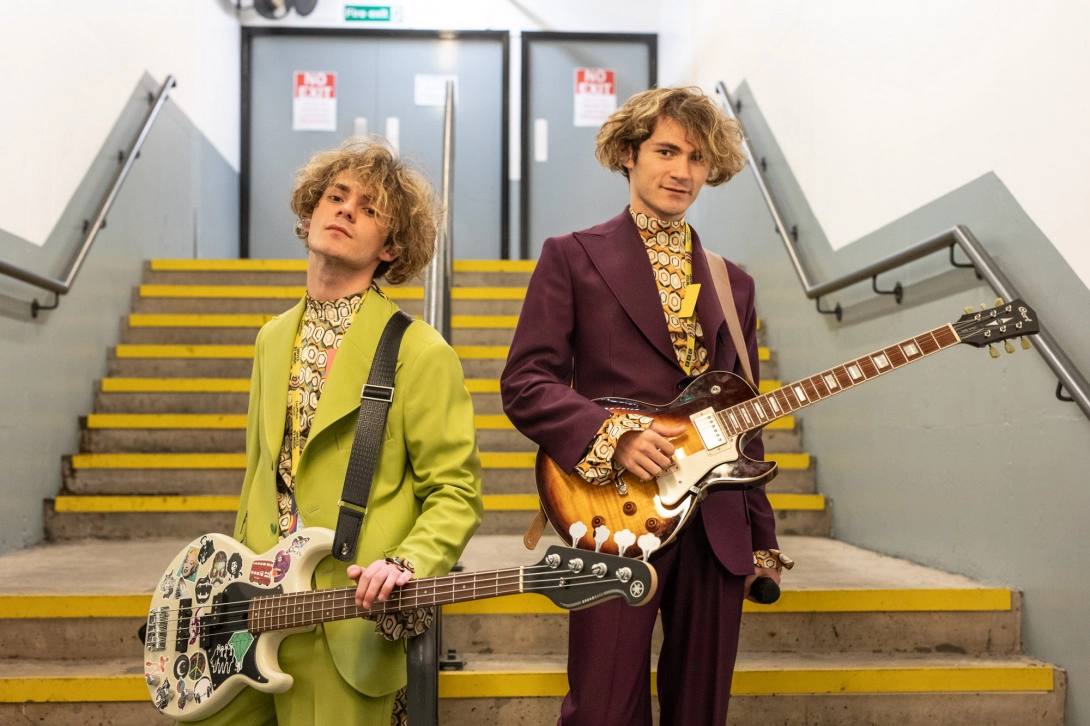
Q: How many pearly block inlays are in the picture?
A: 9